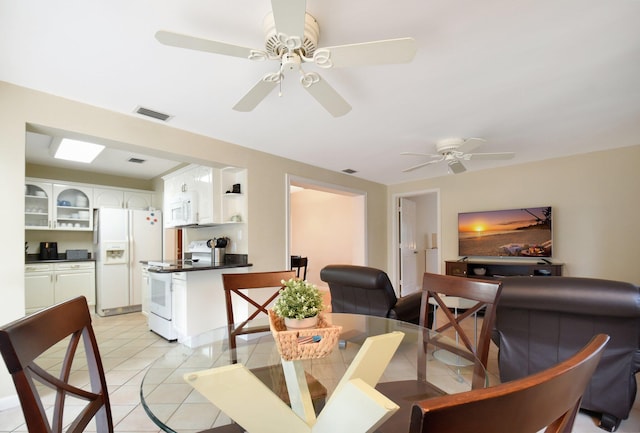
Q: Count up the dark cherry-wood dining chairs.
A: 4